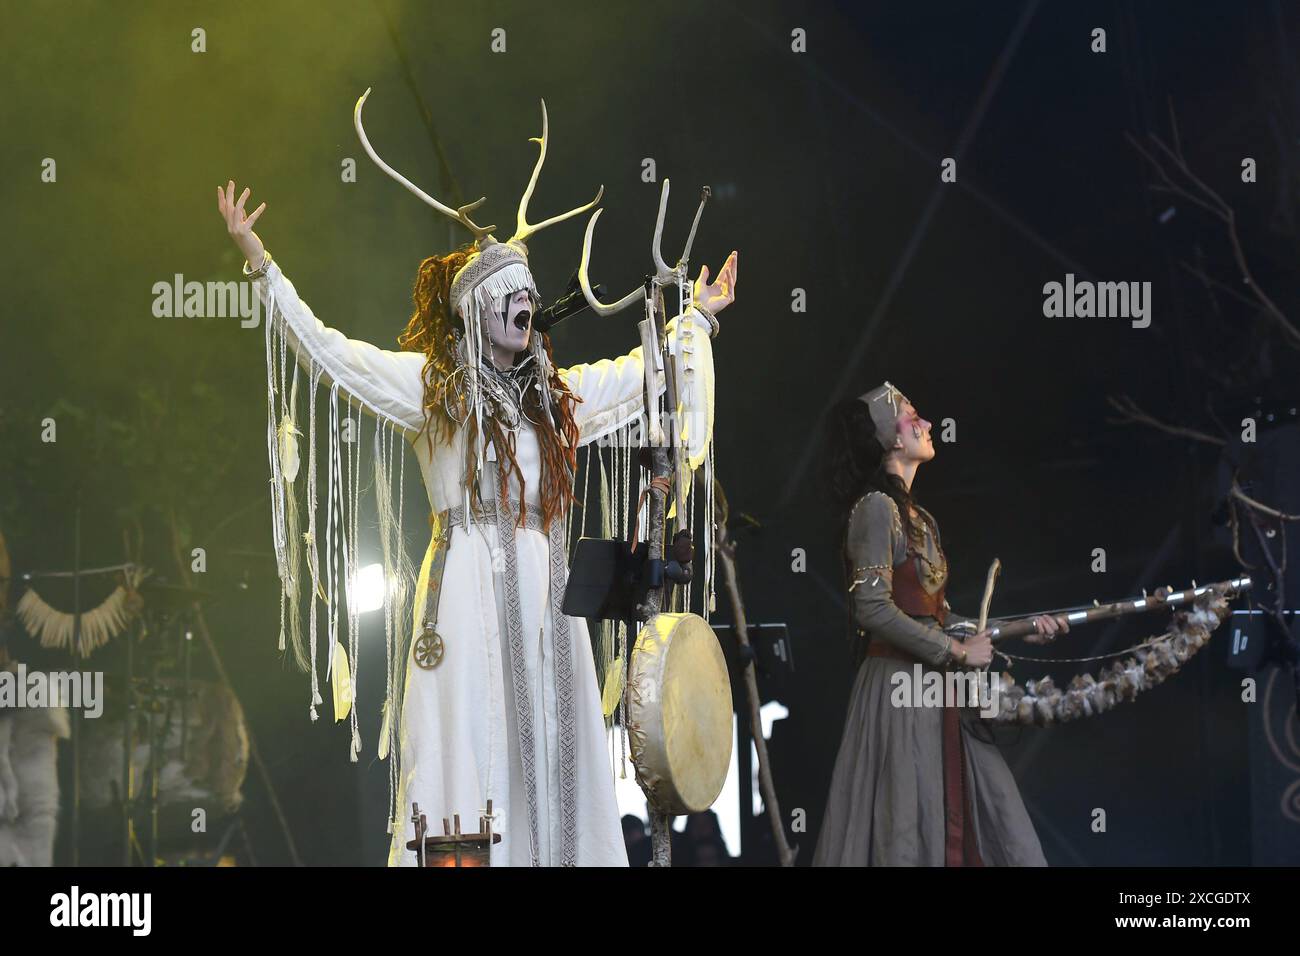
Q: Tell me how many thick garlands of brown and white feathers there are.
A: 1